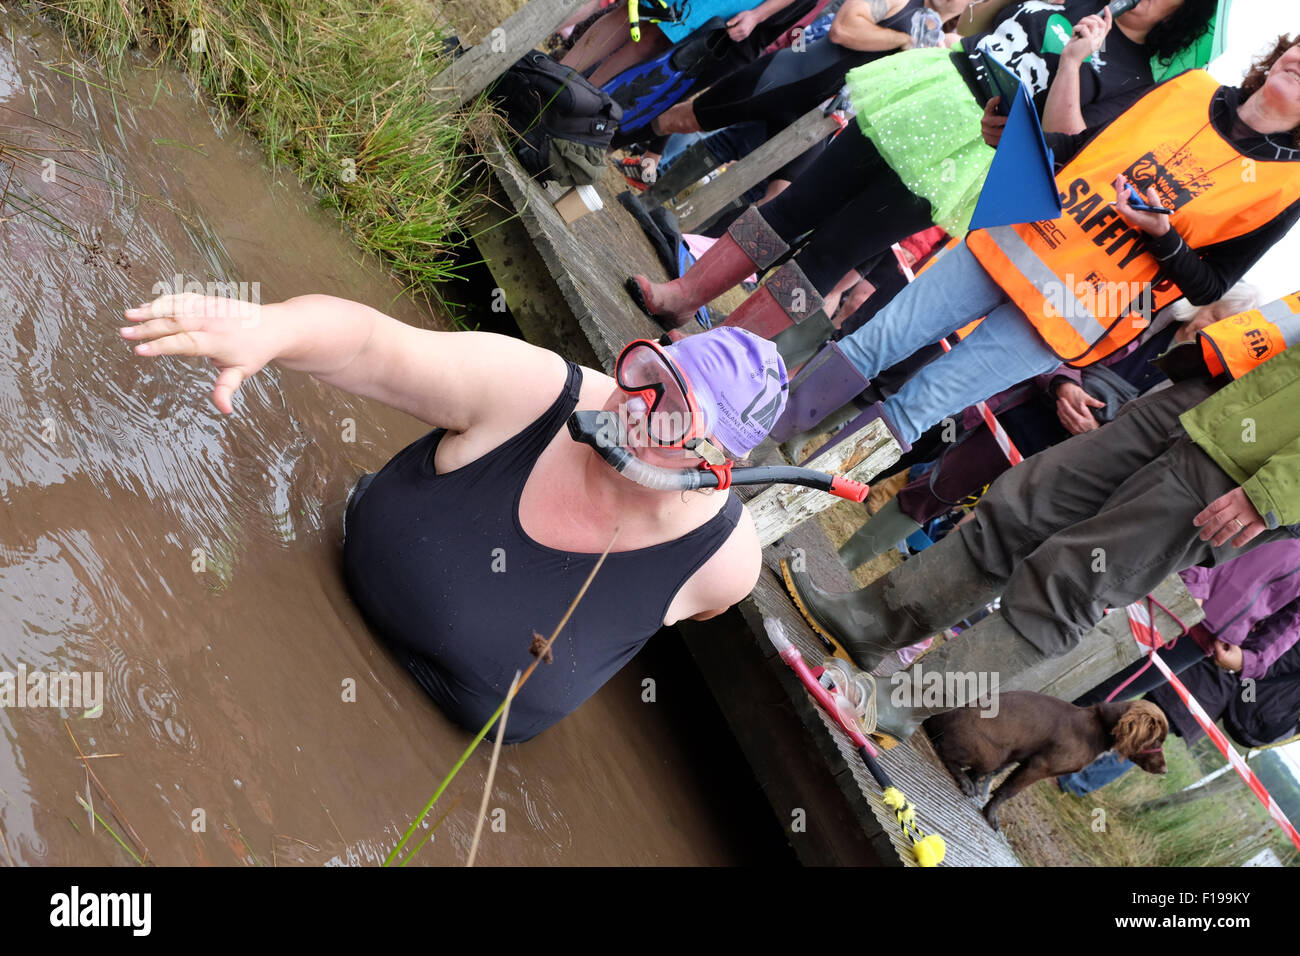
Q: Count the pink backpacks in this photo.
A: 0